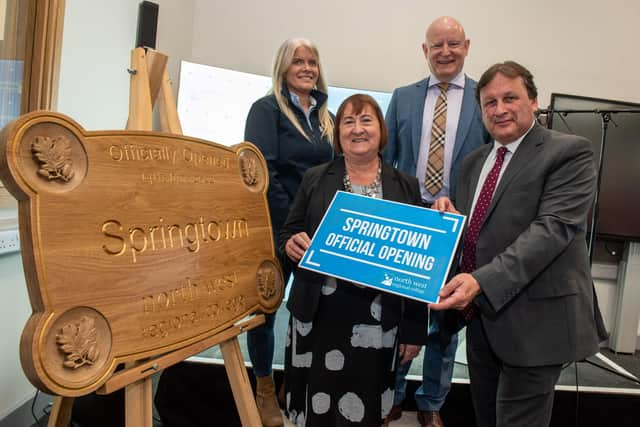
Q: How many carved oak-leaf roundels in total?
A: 4